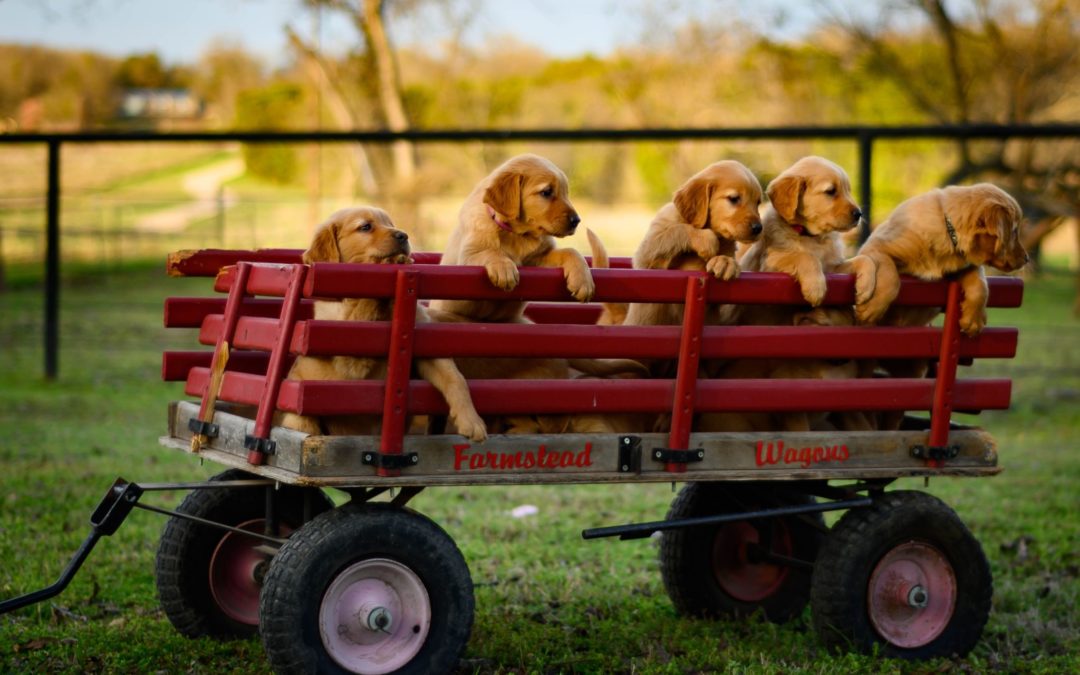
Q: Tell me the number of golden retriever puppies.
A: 5